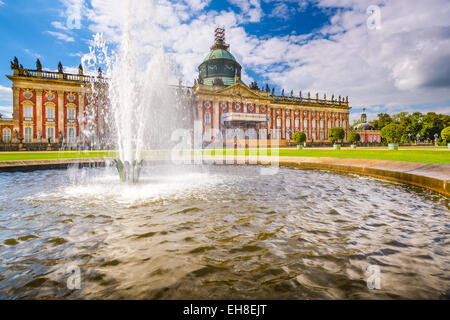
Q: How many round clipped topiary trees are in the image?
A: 5